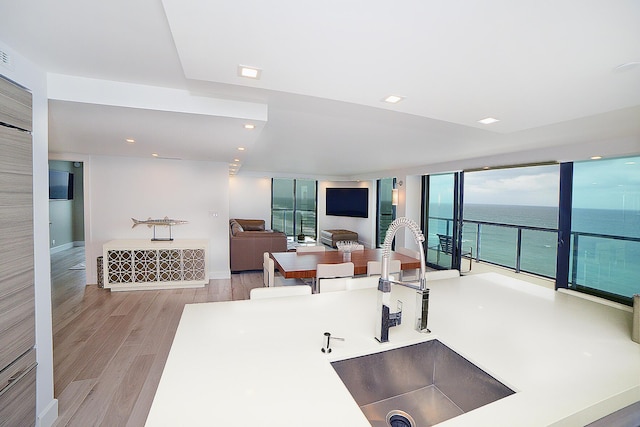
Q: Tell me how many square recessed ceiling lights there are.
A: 3